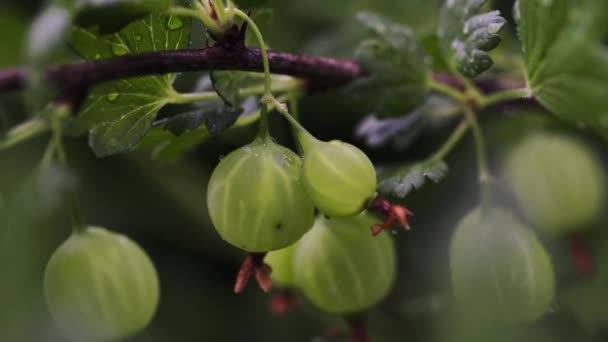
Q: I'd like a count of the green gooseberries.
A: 7